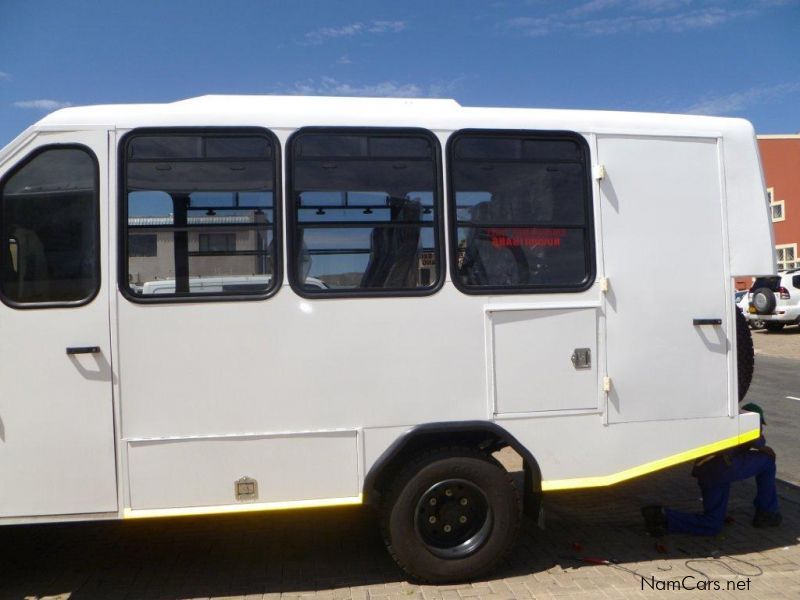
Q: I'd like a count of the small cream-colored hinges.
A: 3